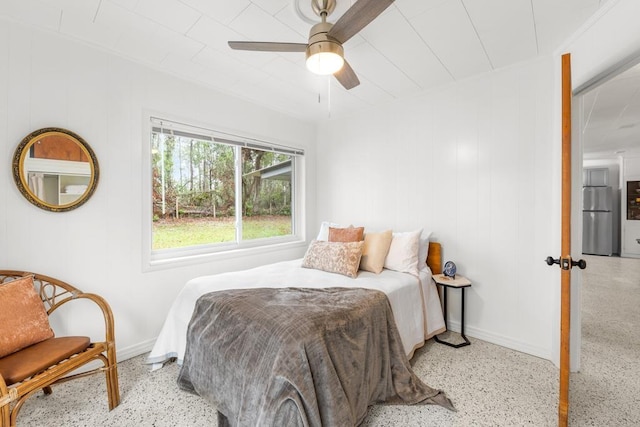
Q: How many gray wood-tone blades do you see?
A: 3